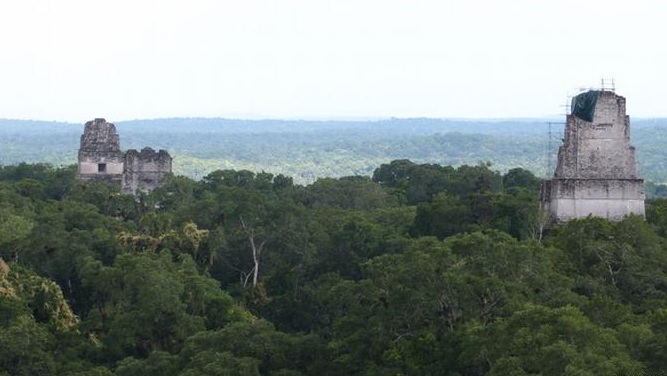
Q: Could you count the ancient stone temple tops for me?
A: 3